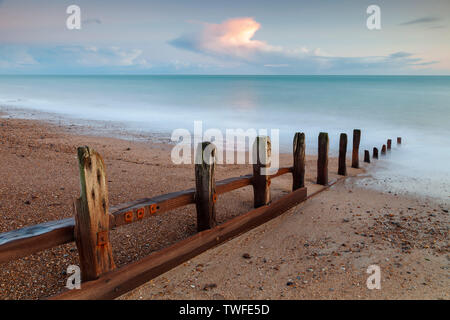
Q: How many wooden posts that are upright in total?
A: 12